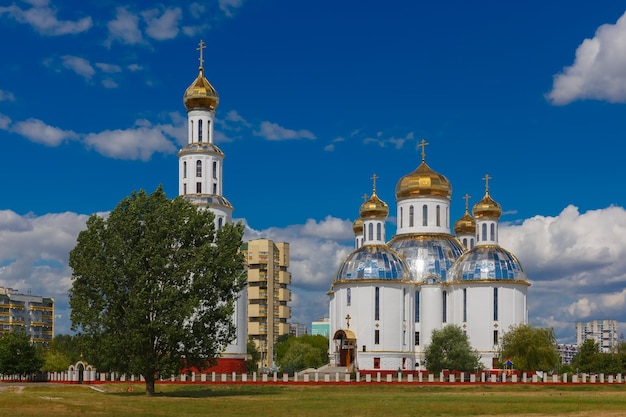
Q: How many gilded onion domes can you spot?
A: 6